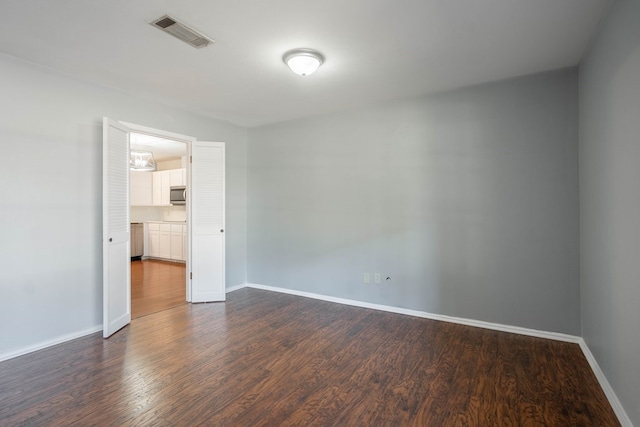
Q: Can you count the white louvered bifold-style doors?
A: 2